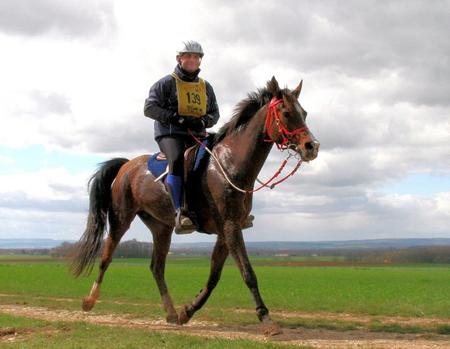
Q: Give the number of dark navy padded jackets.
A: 1